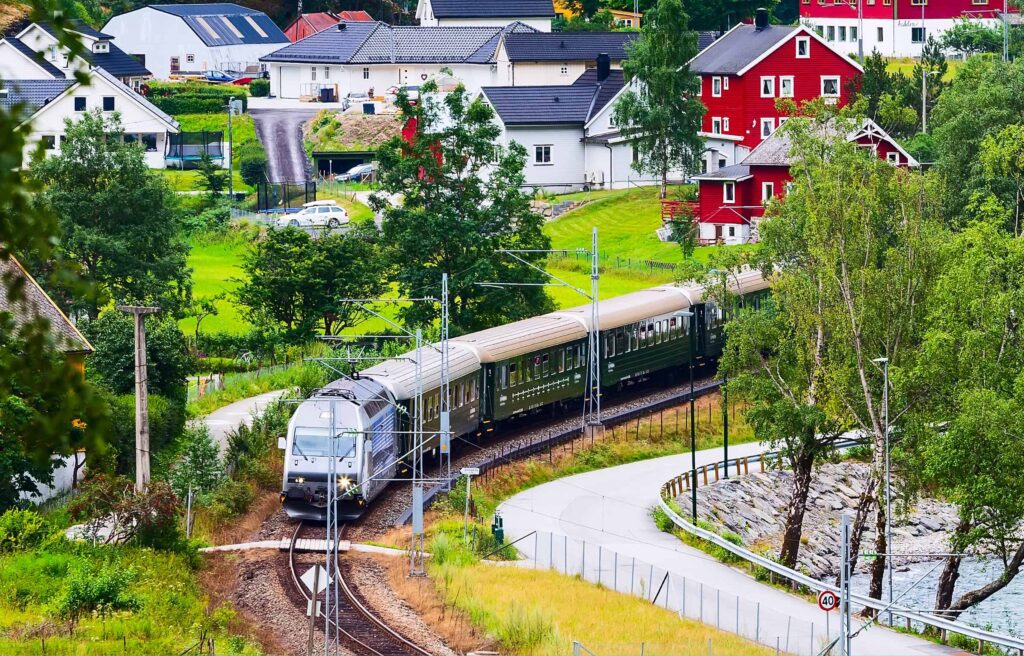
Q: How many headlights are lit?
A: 2